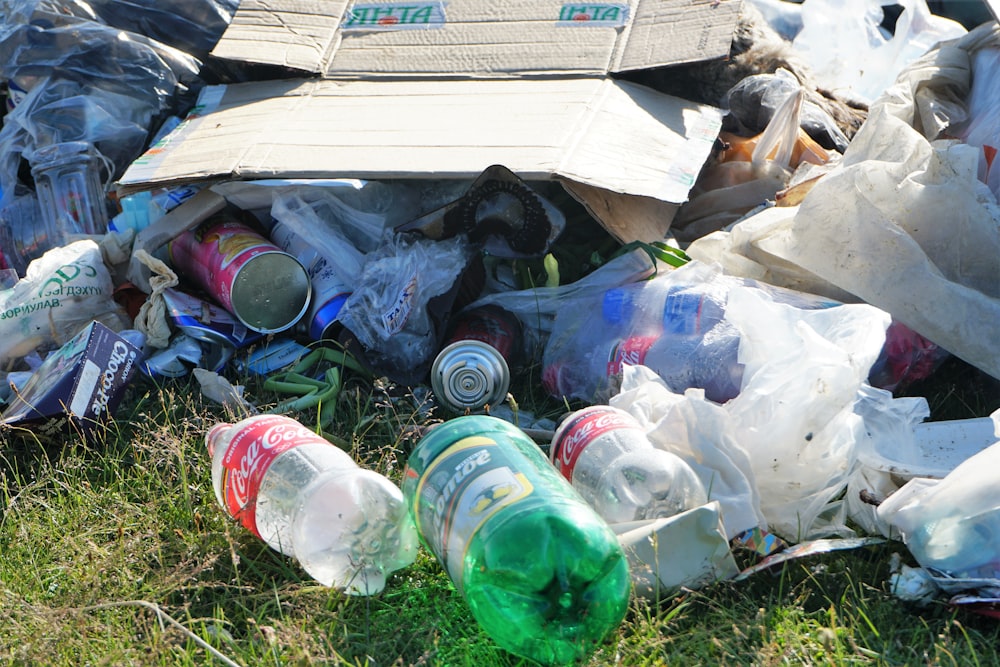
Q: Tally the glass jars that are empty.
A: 1